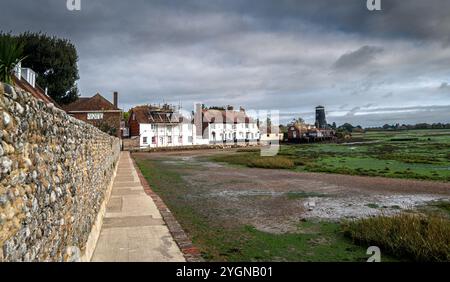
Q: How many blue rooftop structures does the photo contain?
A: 0